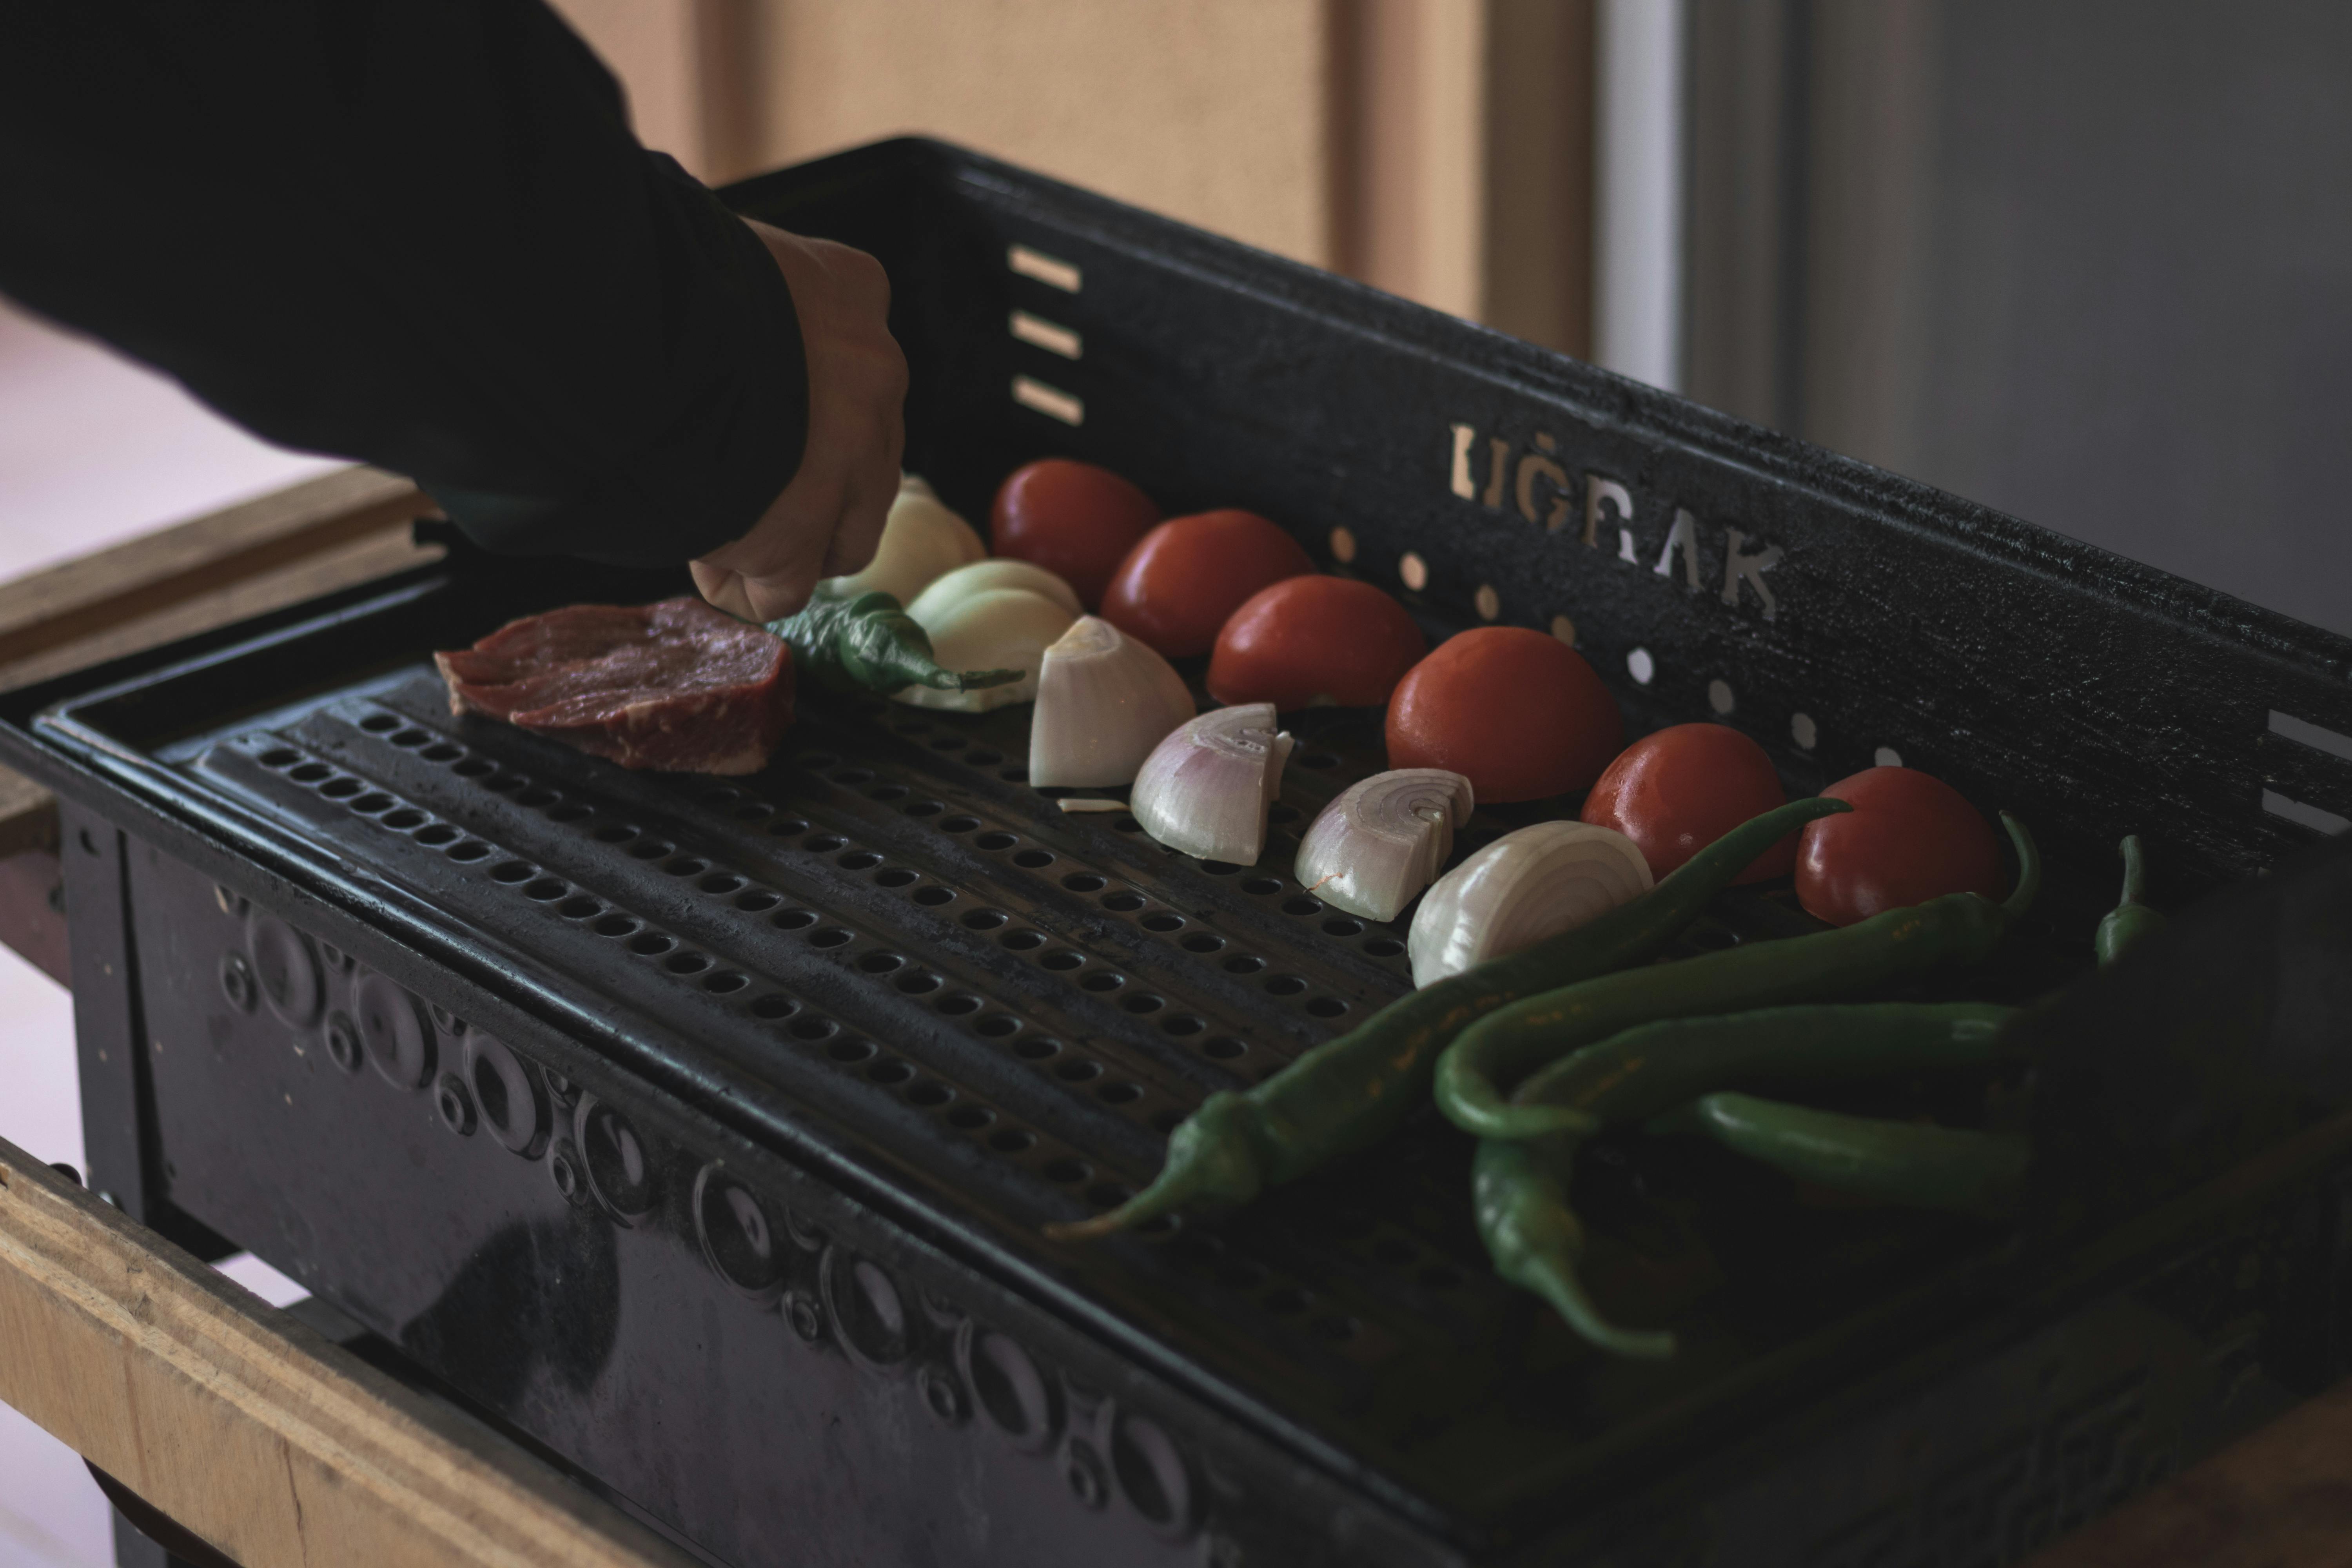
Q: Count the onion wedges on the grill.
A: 6